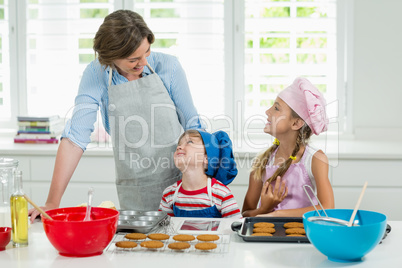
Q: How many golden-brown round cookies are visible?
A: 14